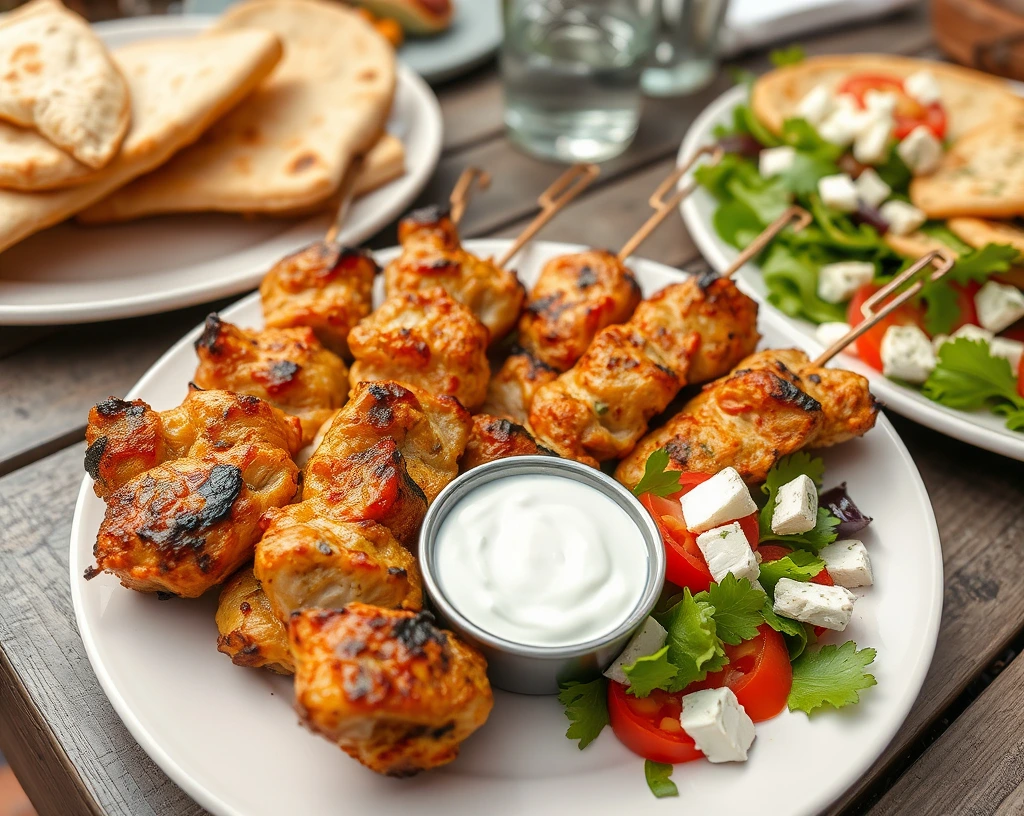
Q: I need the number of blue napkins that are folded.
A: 0